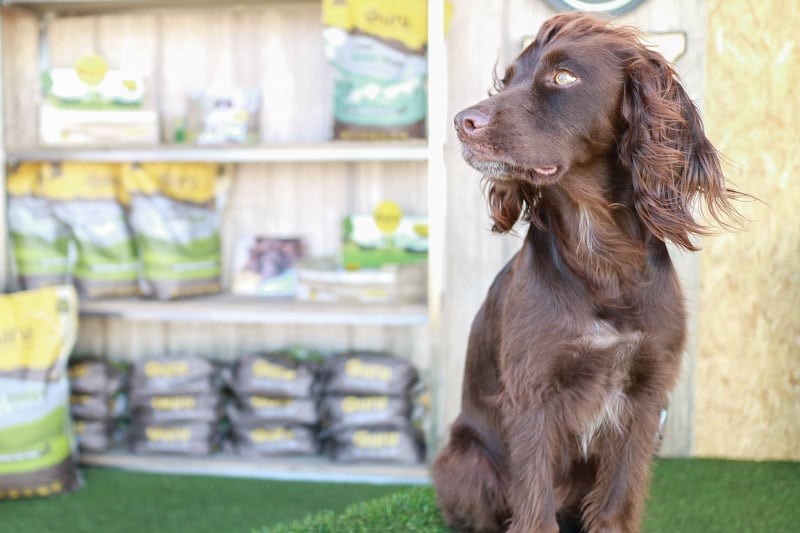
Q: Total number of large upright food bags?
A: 5